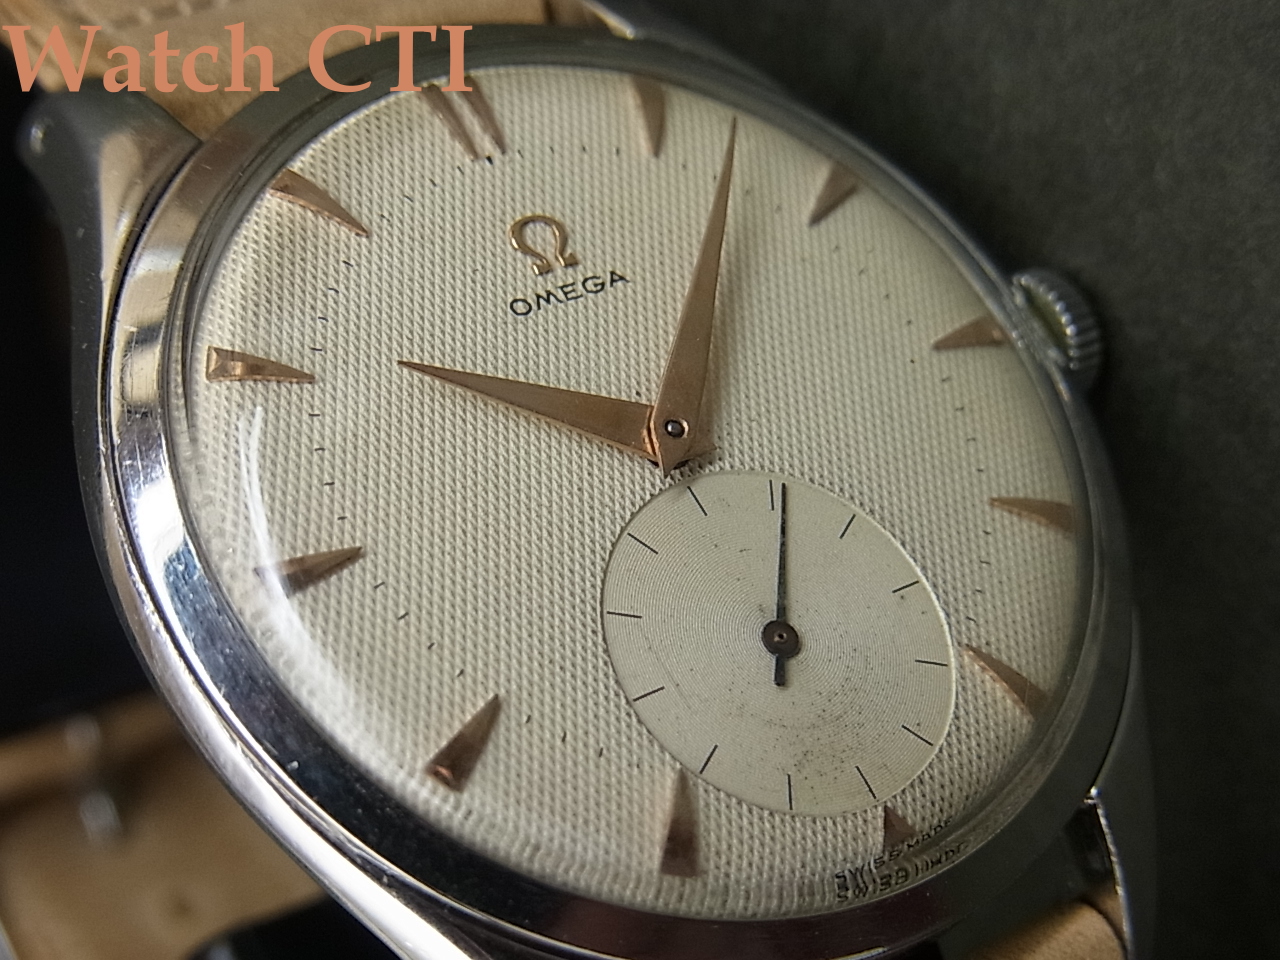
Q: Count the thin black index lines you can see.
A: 12